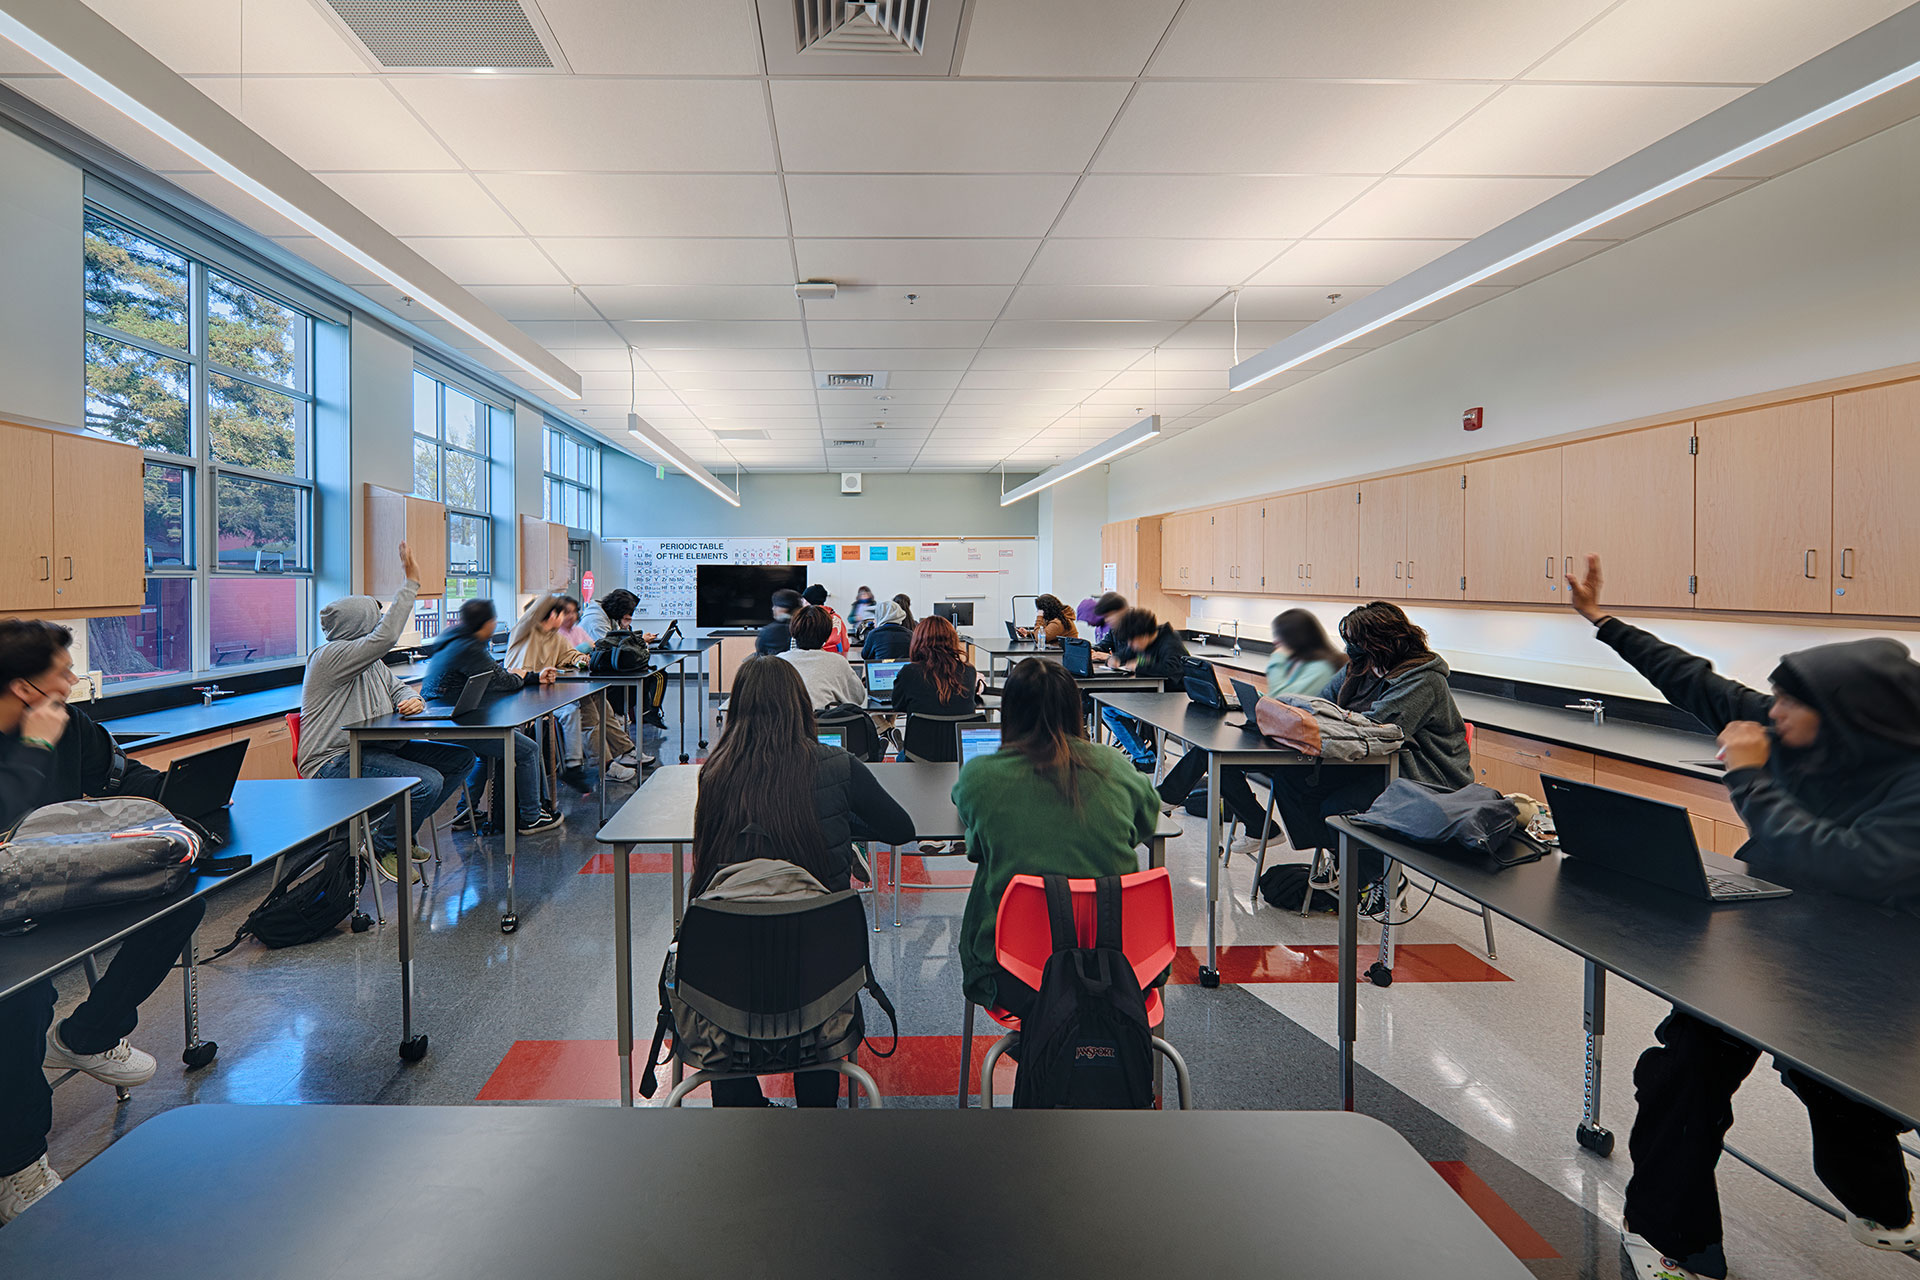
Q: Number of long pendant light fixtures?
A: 4